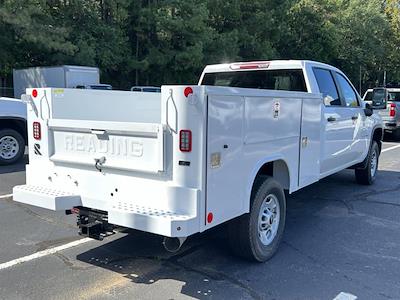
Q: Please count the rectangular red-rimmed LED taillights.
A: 2